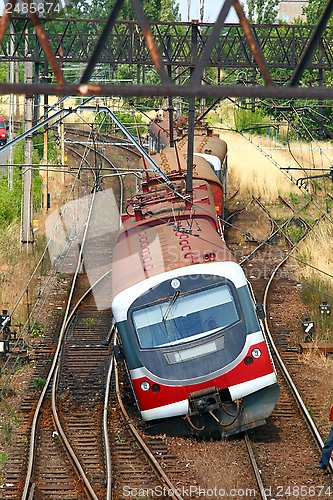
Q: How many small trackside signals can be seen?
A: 3